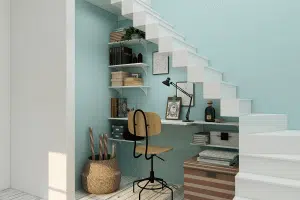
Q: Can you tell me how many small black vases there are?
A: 2